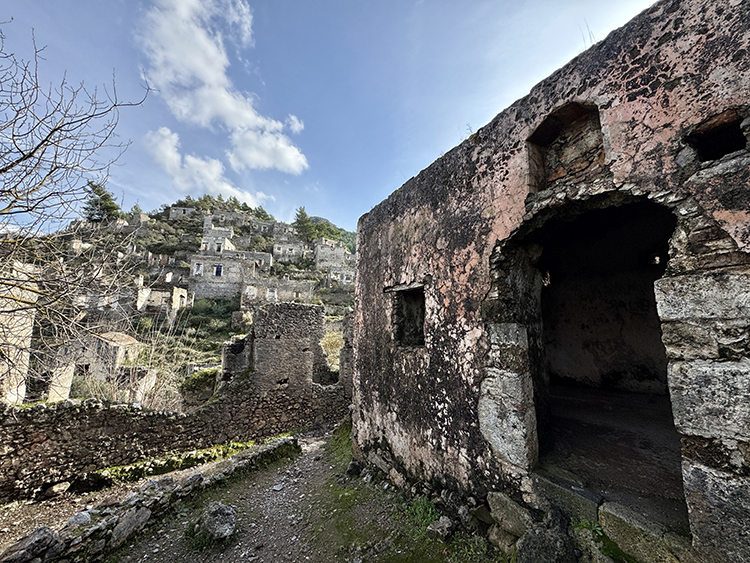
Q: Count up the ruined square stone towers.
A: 1